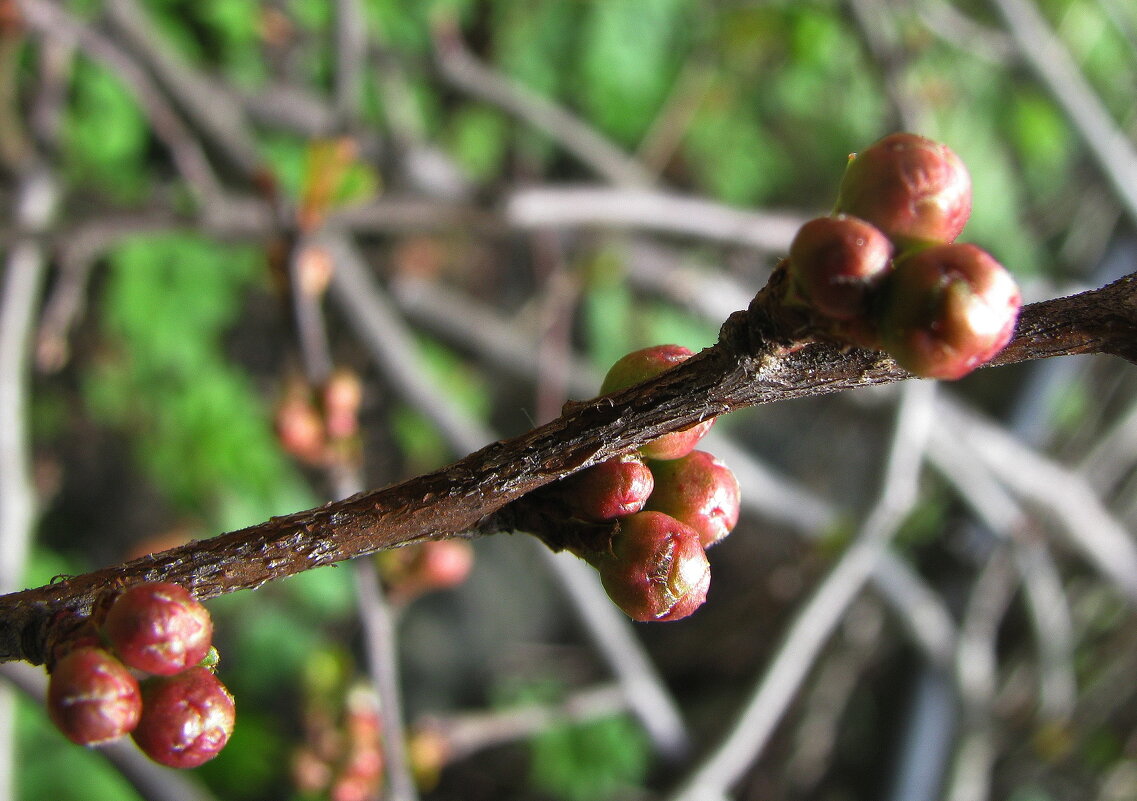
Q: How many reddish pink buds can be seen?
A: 10